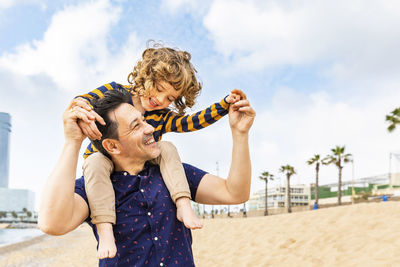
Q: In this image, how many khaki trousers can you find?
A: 1